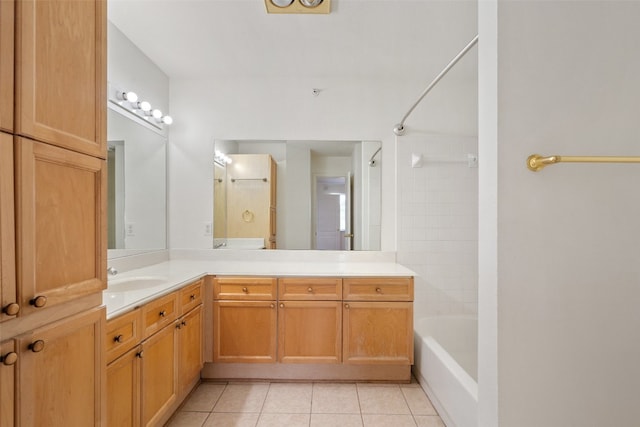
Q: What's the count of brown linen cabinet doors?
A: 6